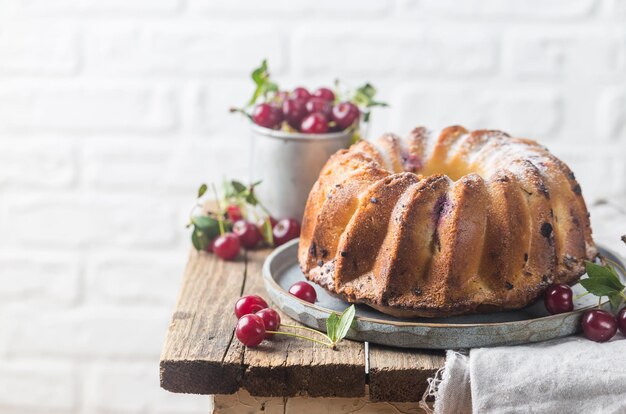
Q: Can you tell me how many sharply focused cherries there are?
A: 7